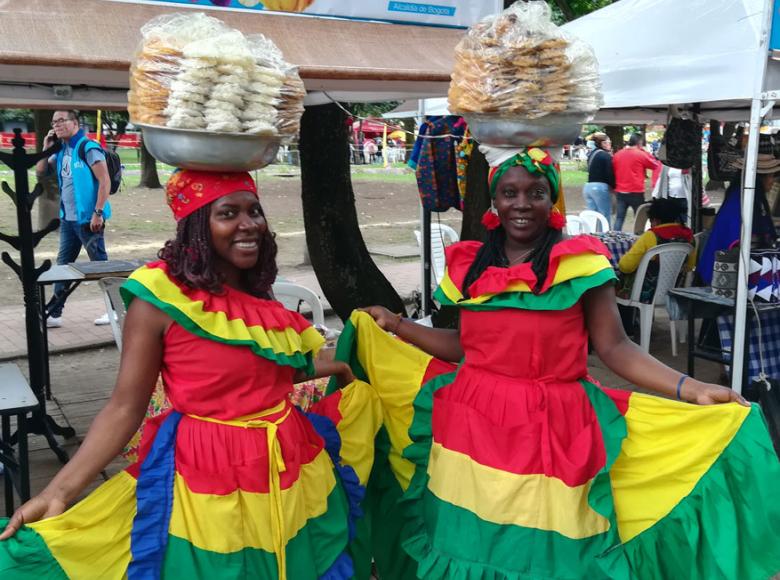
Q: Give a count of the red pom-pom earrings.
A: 2